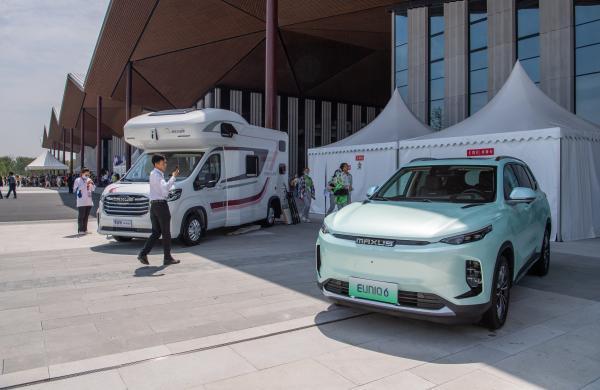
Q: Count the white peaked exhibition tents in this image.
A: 3